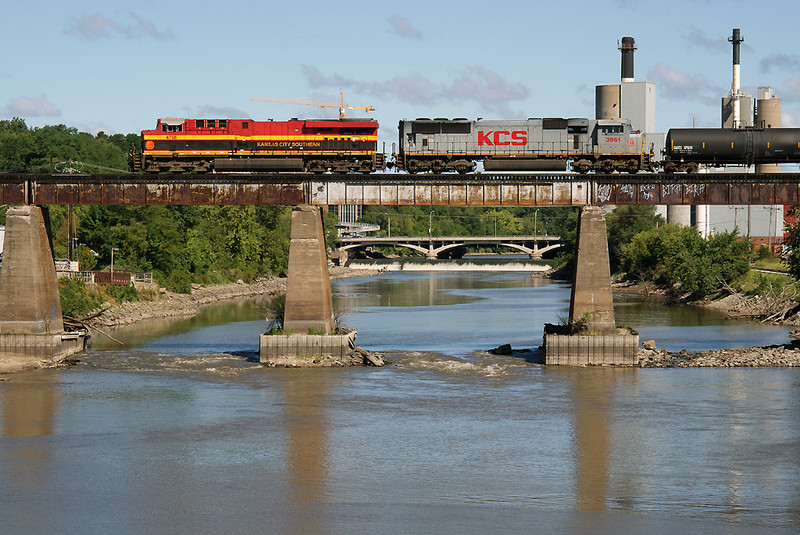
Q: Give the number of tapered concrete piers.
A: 3